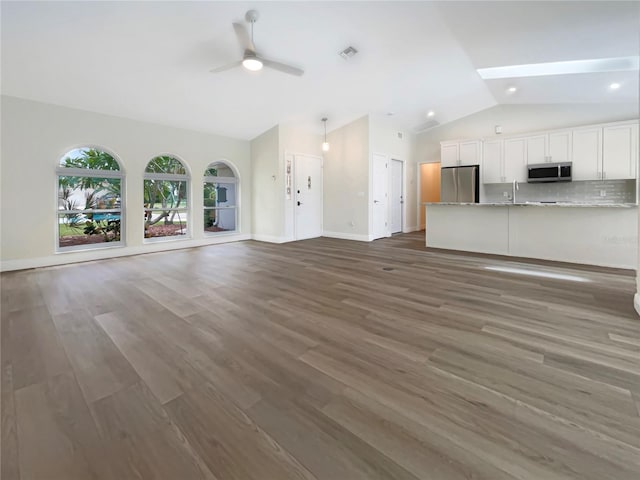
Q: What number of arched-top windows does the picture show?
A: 3